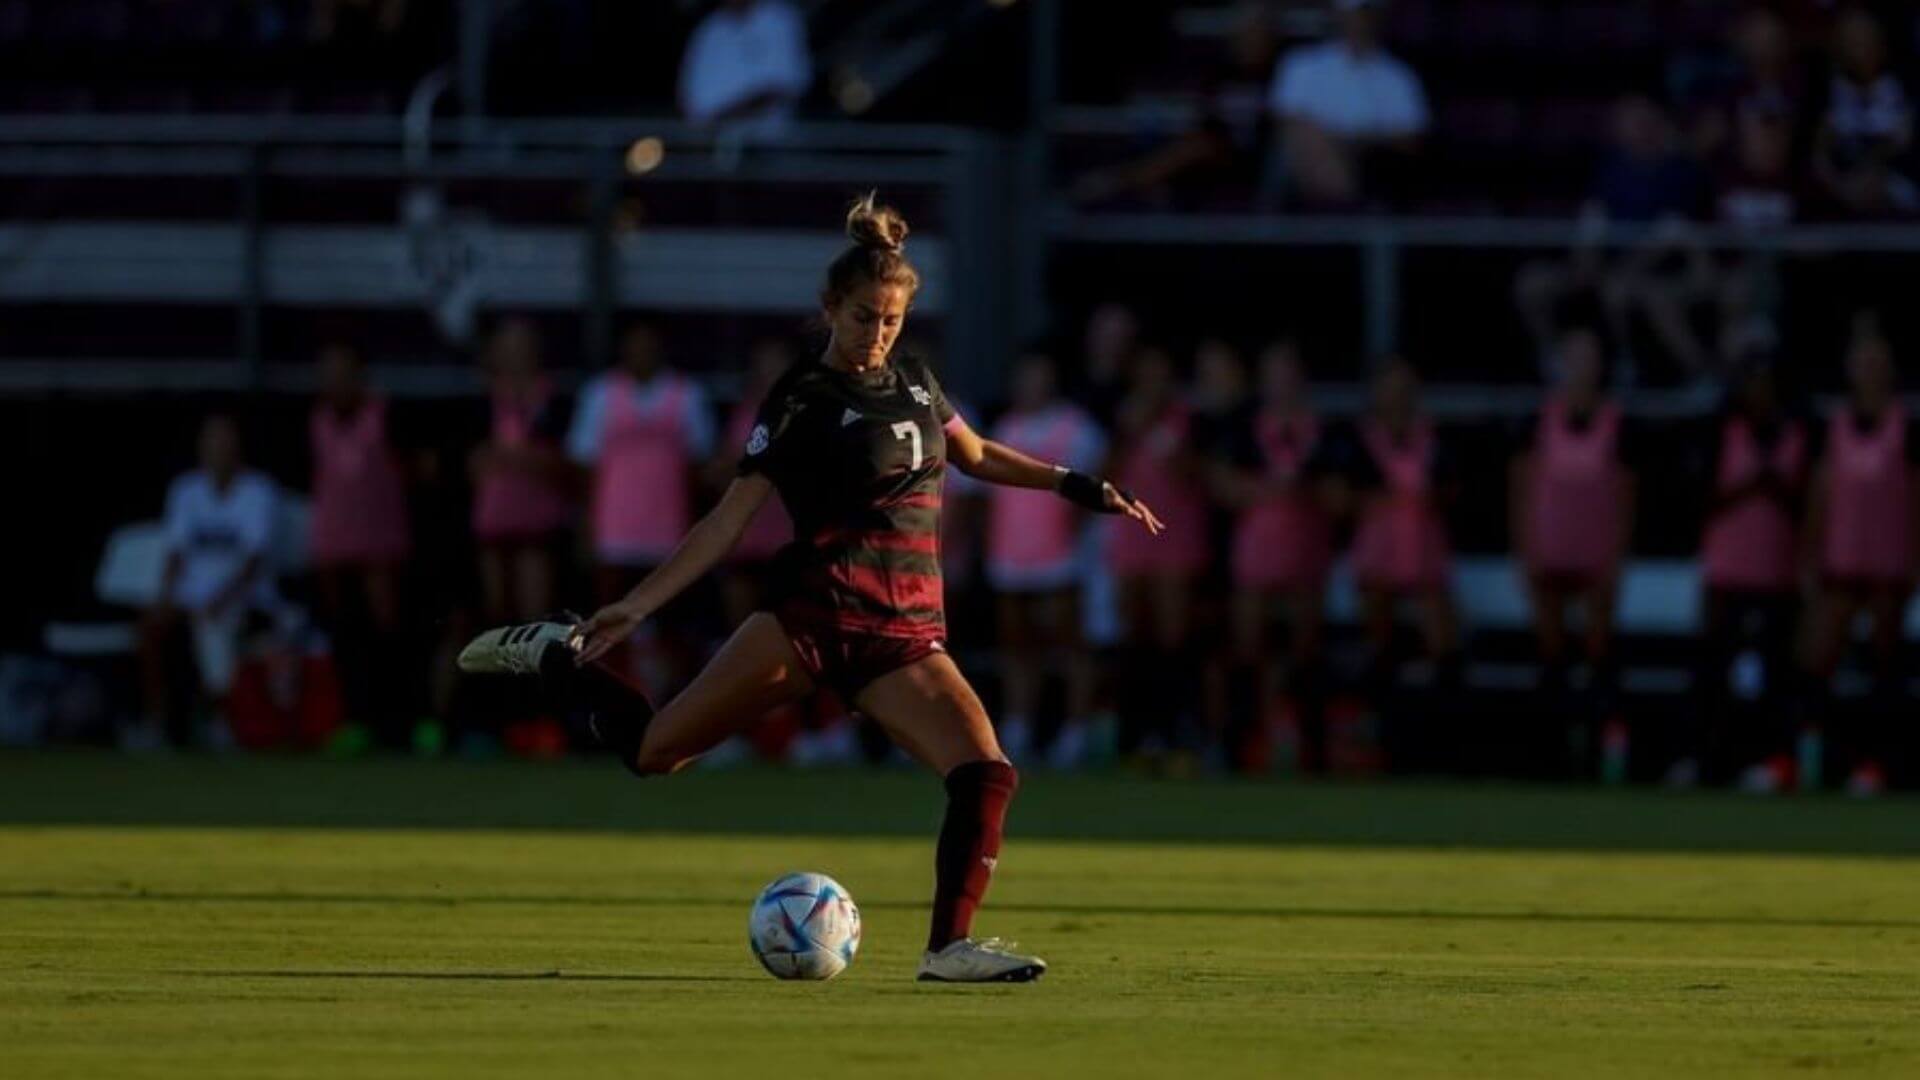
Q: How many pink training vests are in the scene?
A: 11